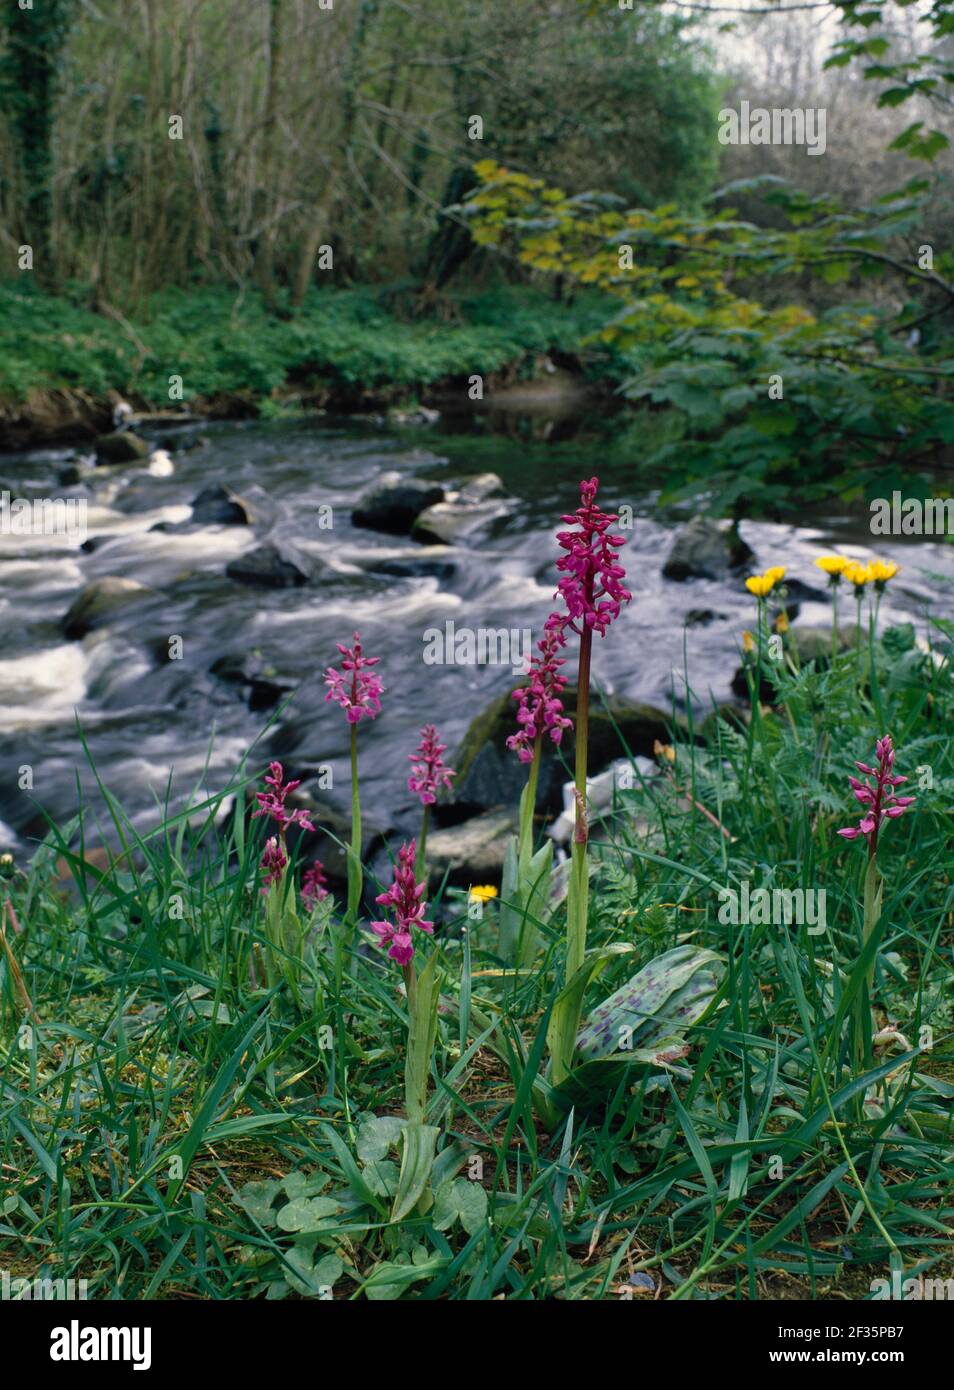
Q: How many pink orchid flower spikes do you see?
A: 9